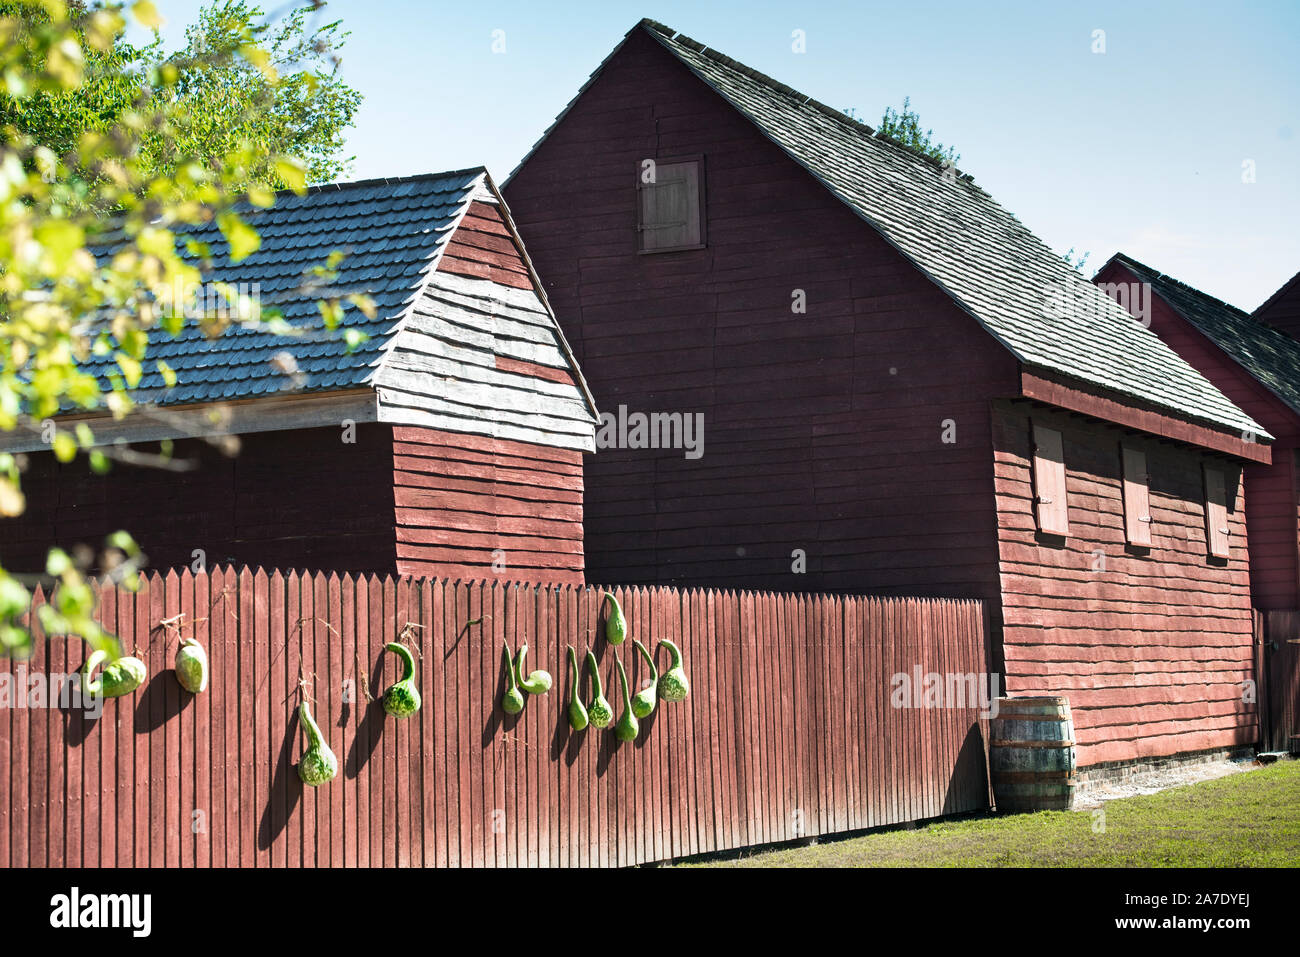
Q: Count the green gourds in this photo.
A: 12